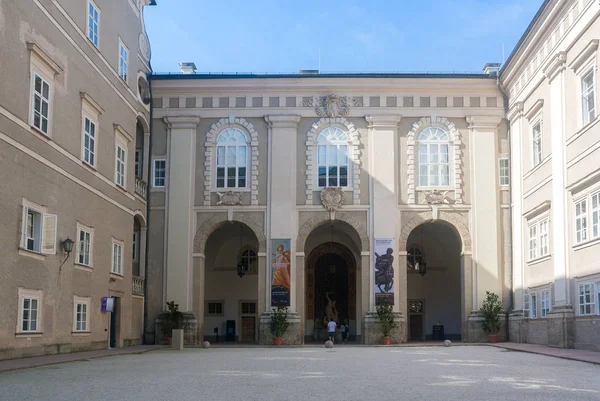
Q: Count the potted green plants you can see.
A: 4